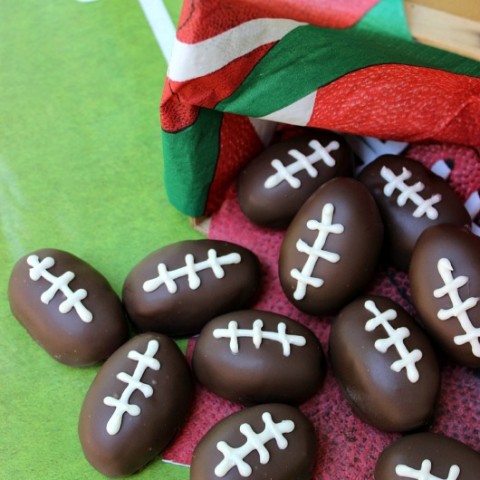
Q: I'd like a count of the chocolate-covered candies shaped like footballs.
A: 11